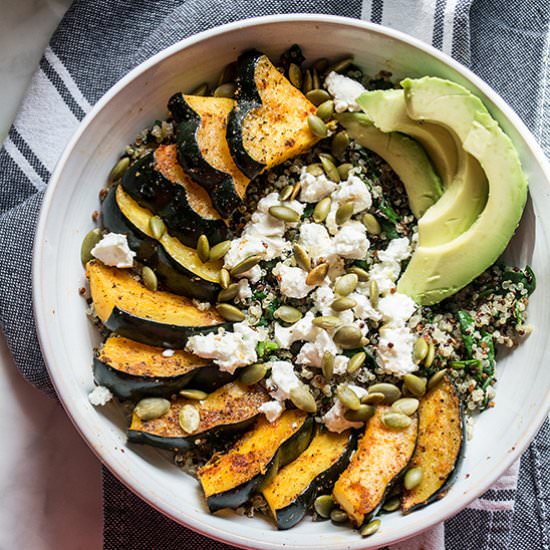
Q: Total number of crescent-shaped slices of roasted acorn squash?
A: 11